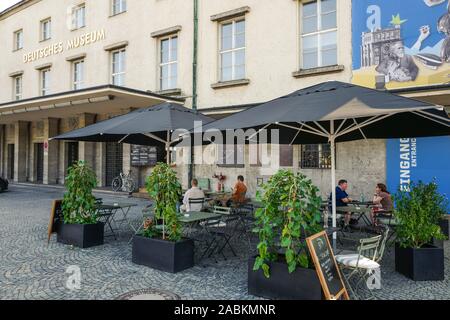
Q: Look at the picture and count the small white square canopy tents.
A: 0